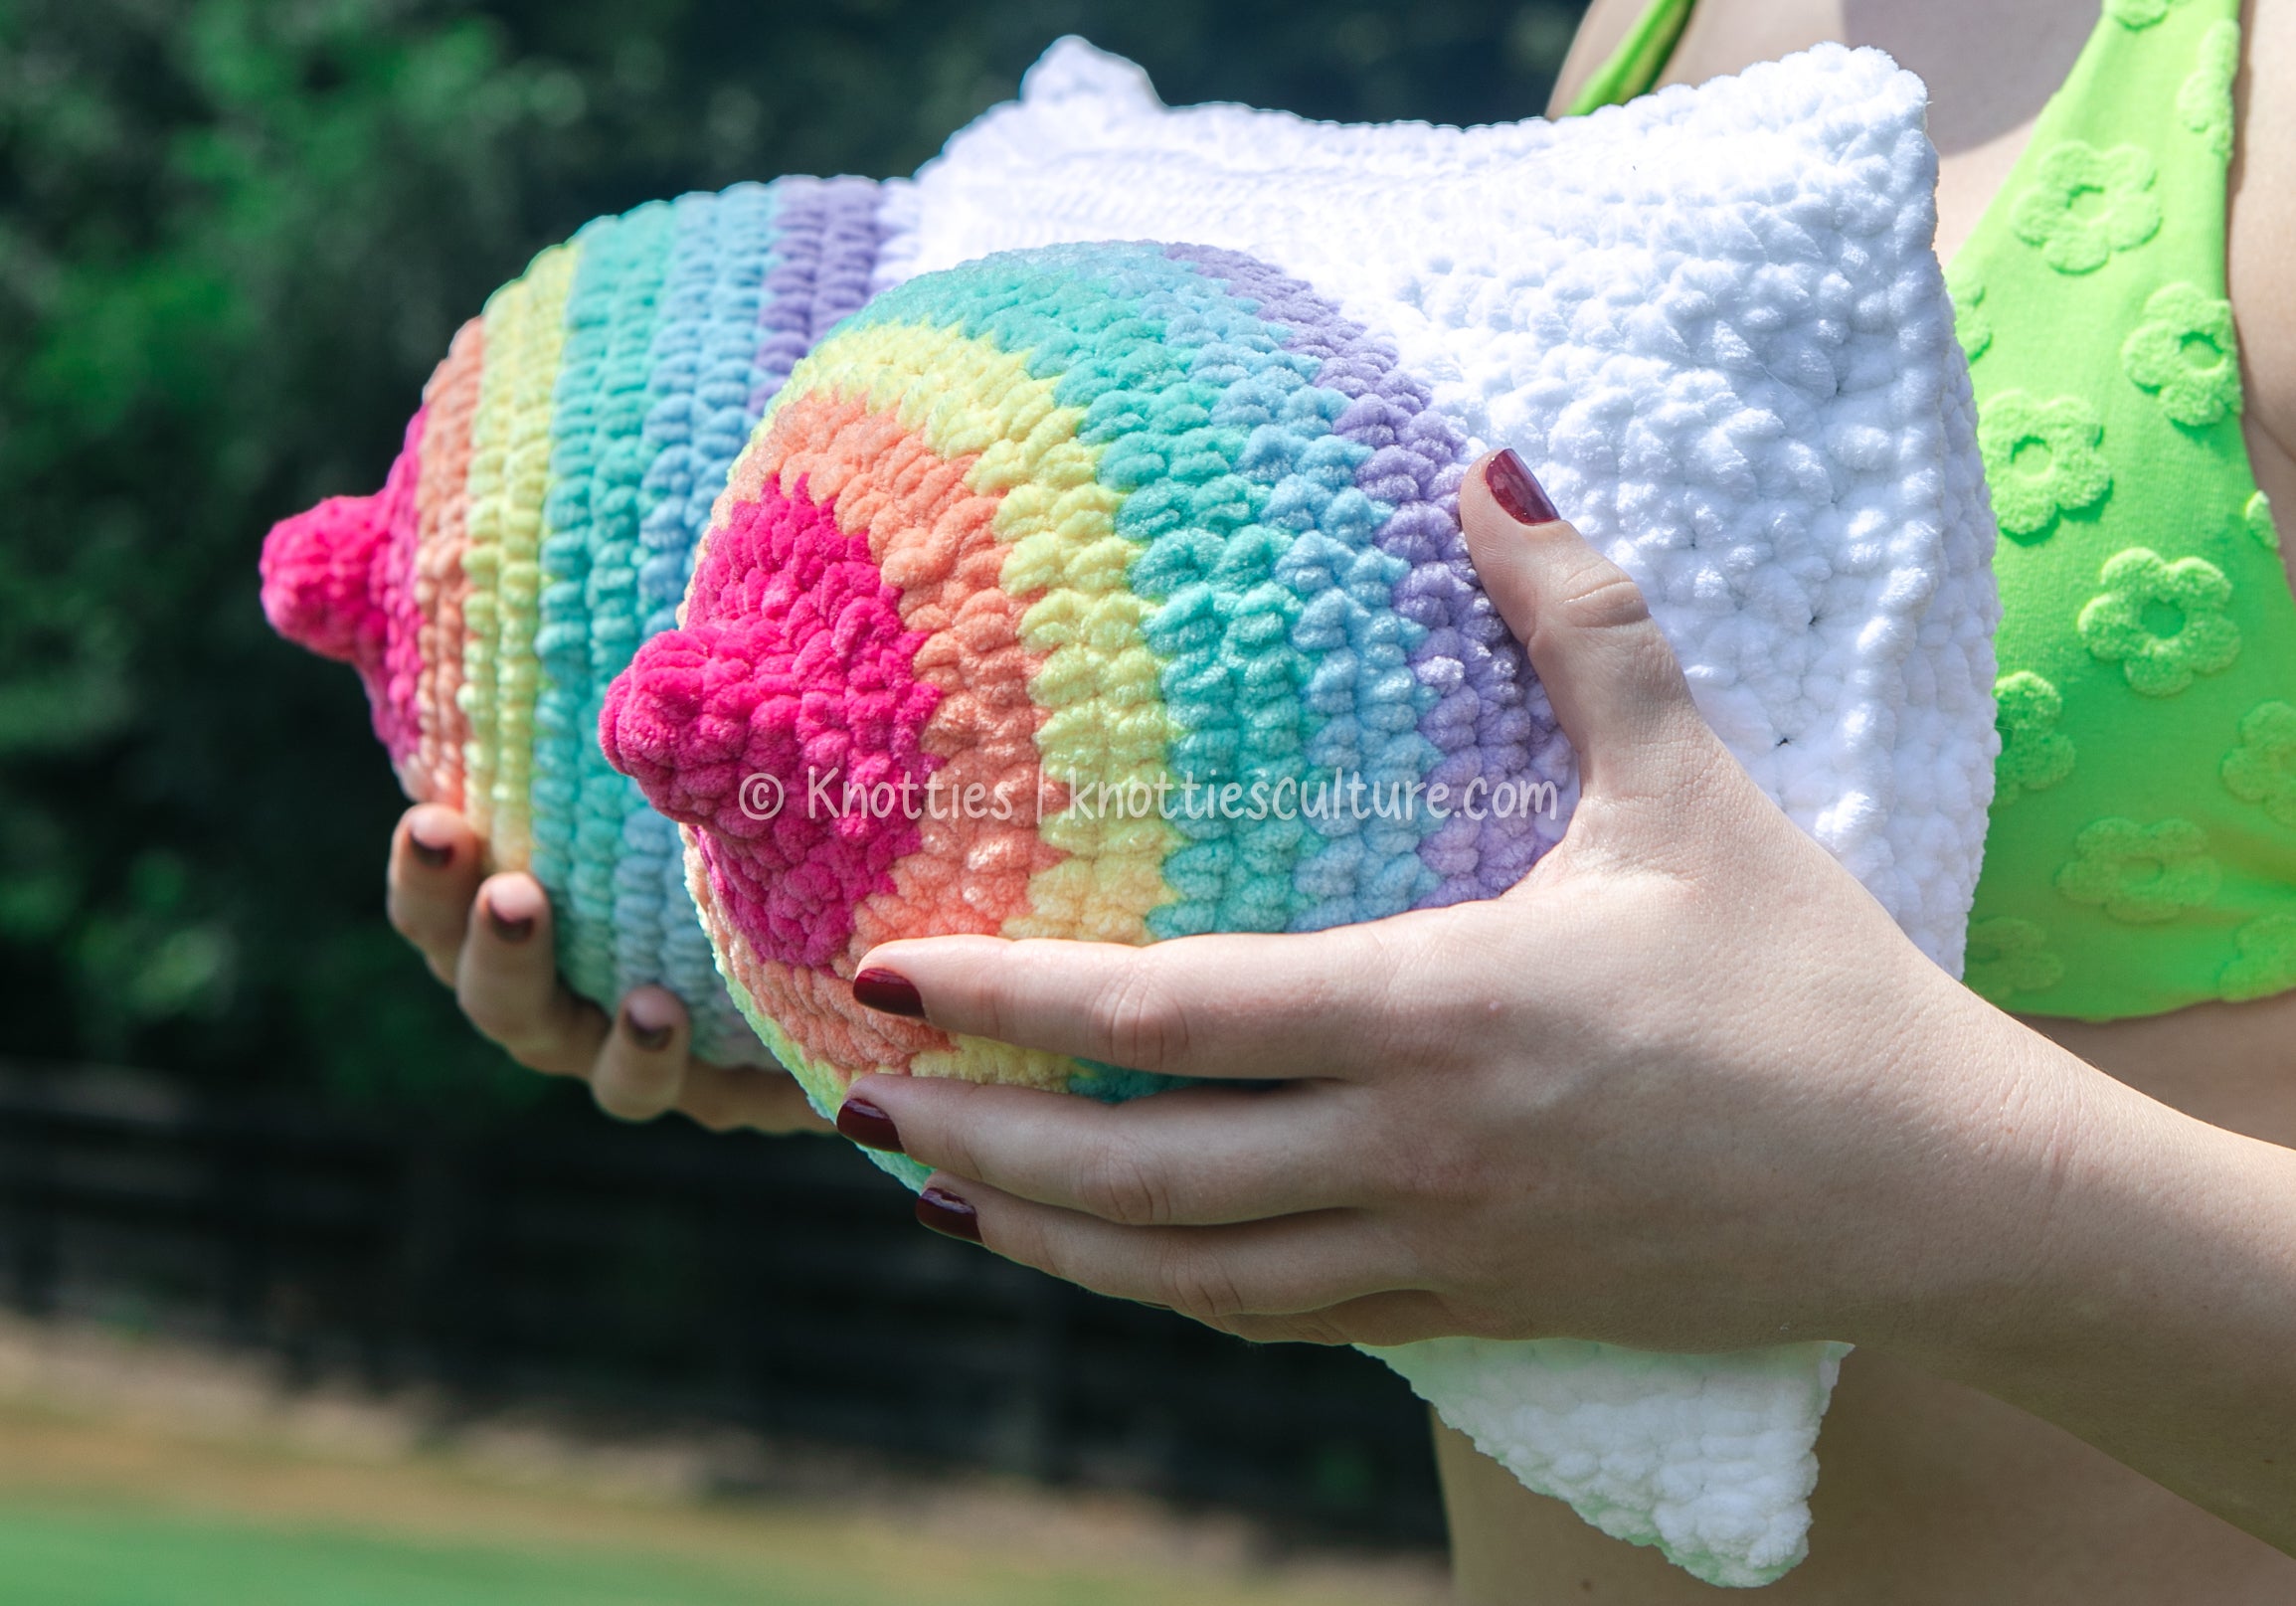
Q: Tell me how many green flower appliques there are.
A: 13